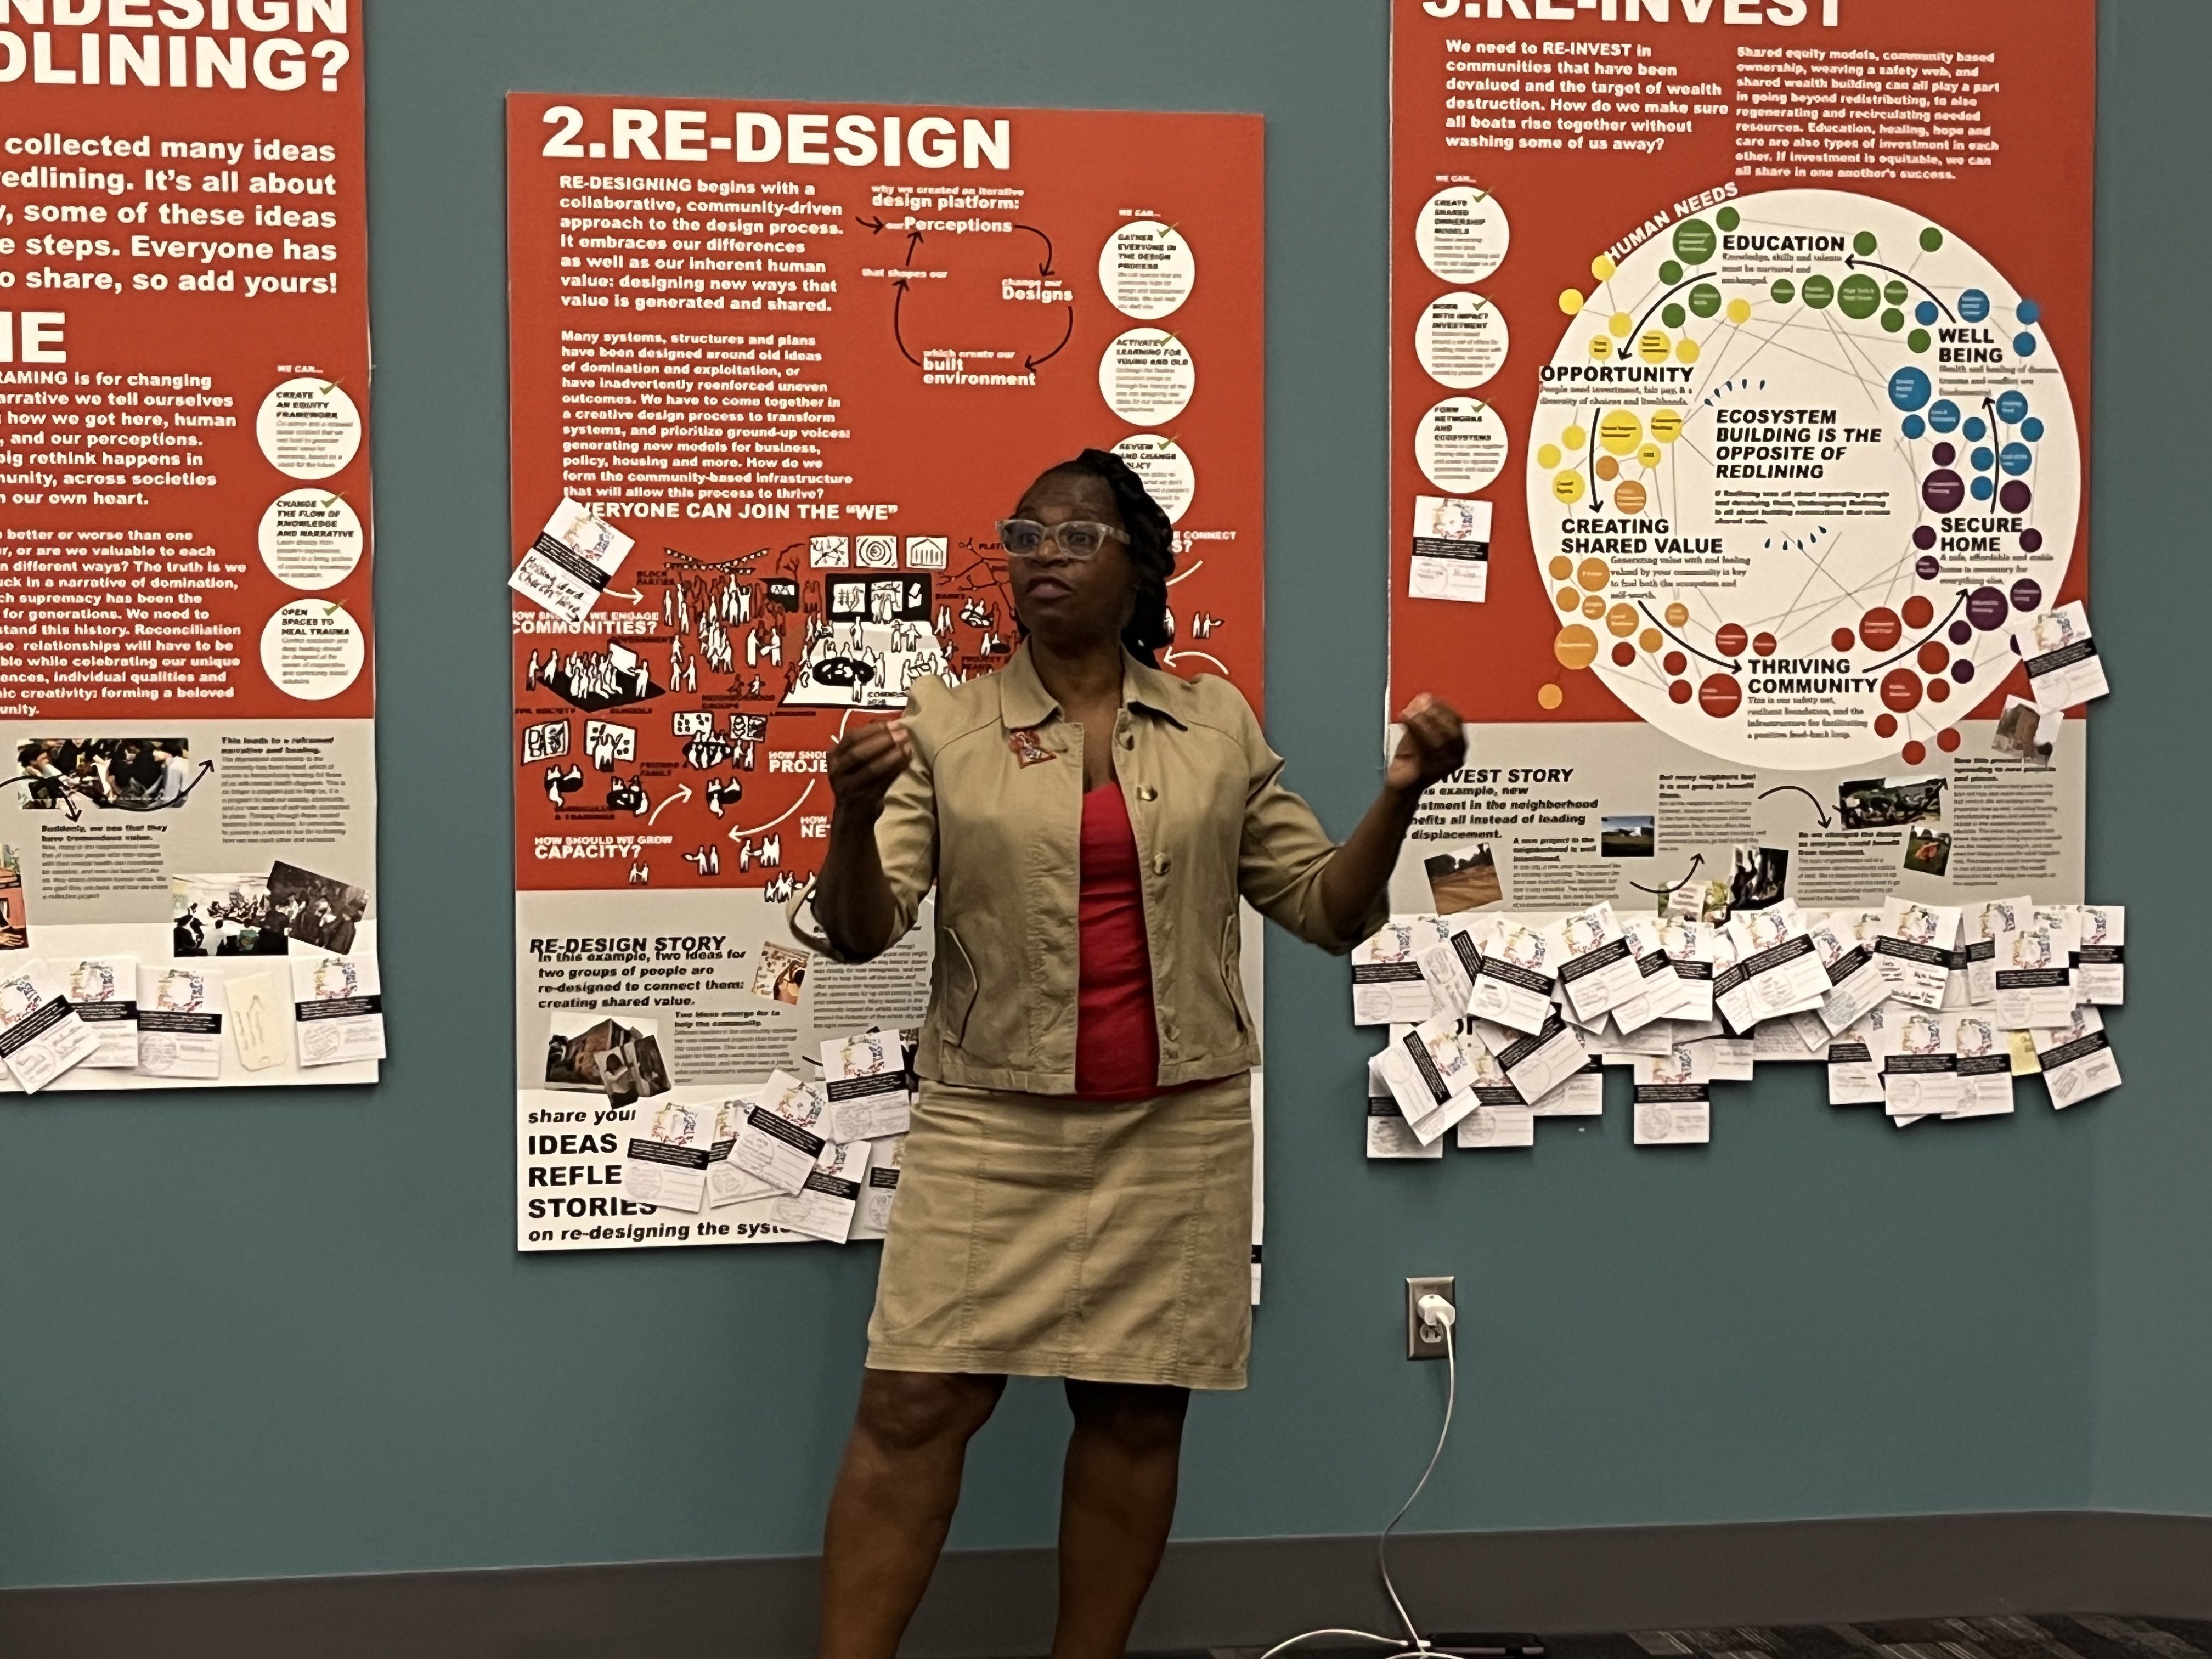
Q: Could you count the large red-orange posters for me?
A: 3